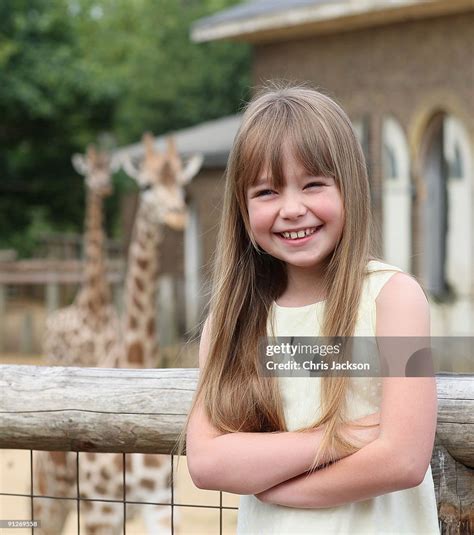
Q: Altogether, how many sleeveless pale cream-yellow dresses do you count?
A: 1